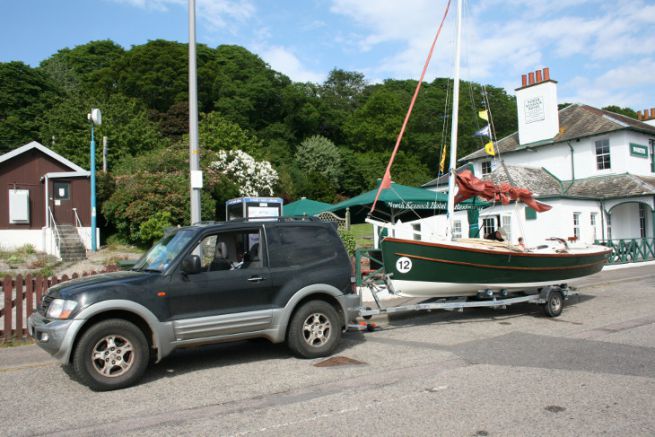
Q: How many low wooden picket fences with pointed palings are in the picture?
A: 1